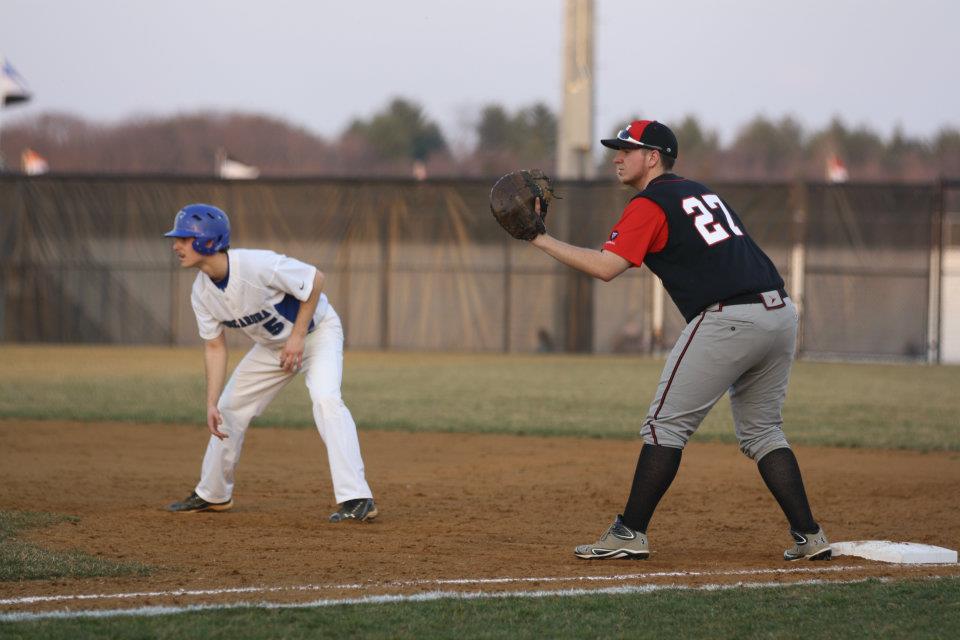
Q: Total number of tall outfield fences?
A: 1